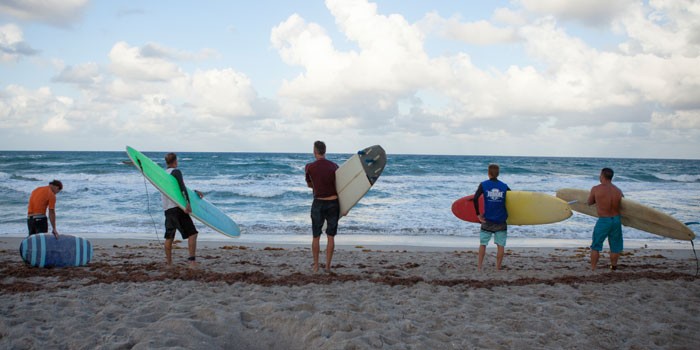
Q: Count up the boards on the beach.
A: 5